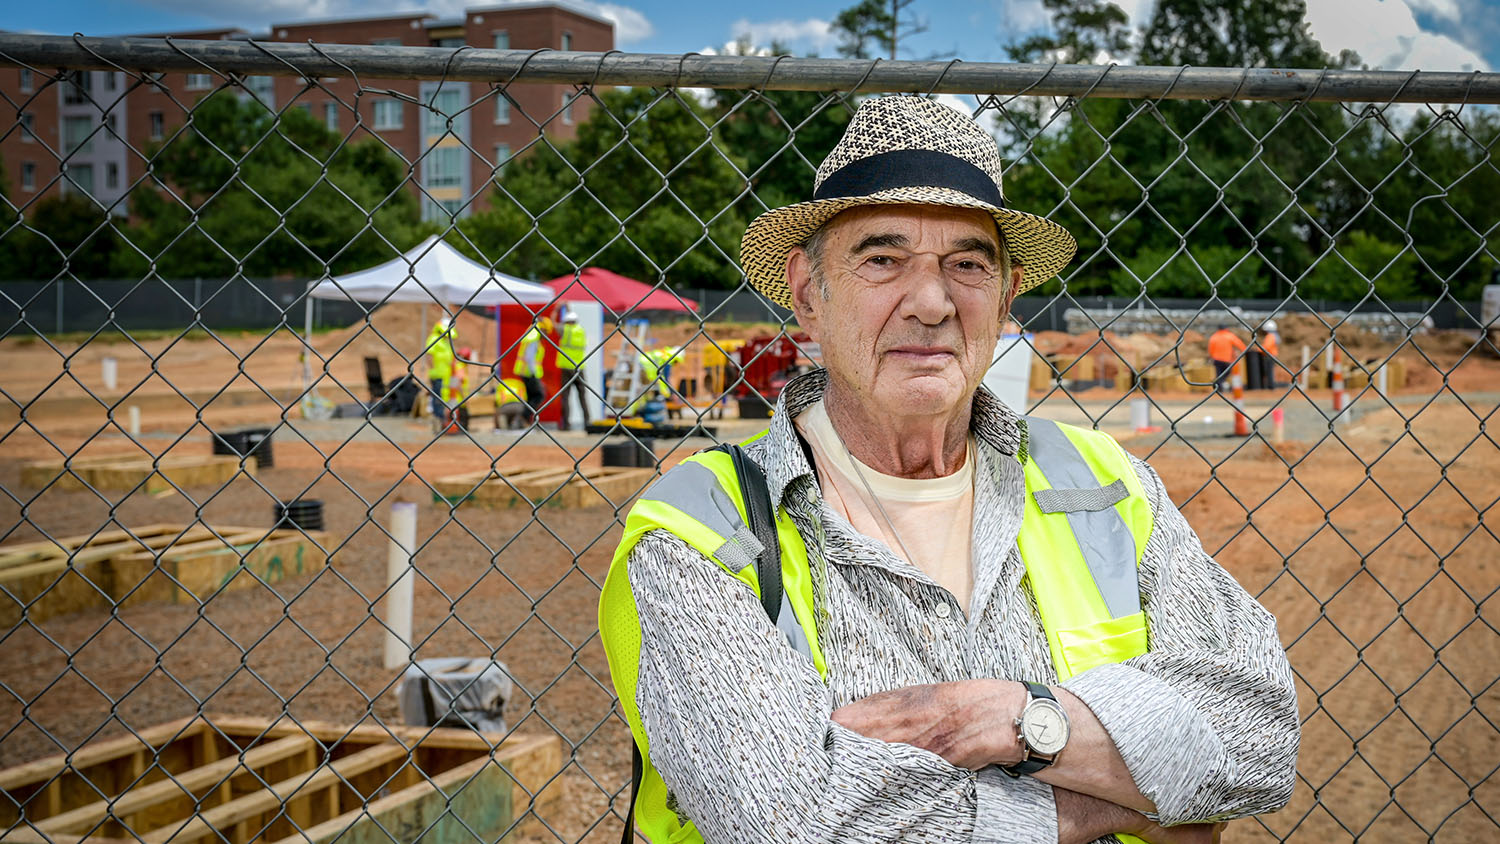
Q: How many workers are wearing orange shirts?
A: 2